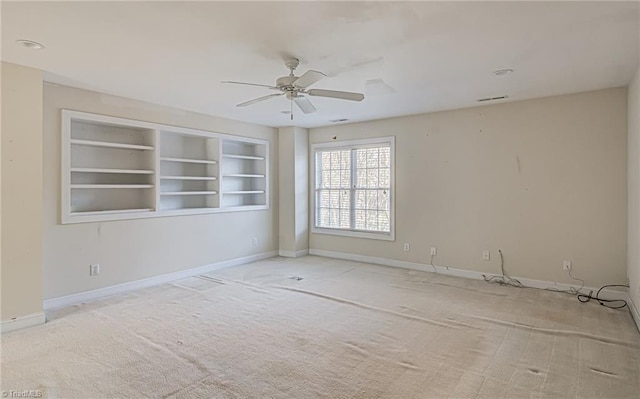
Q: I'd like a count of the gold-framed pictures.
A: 0